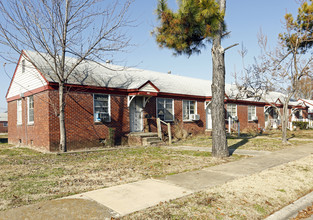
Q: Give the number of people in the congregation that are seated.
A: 0